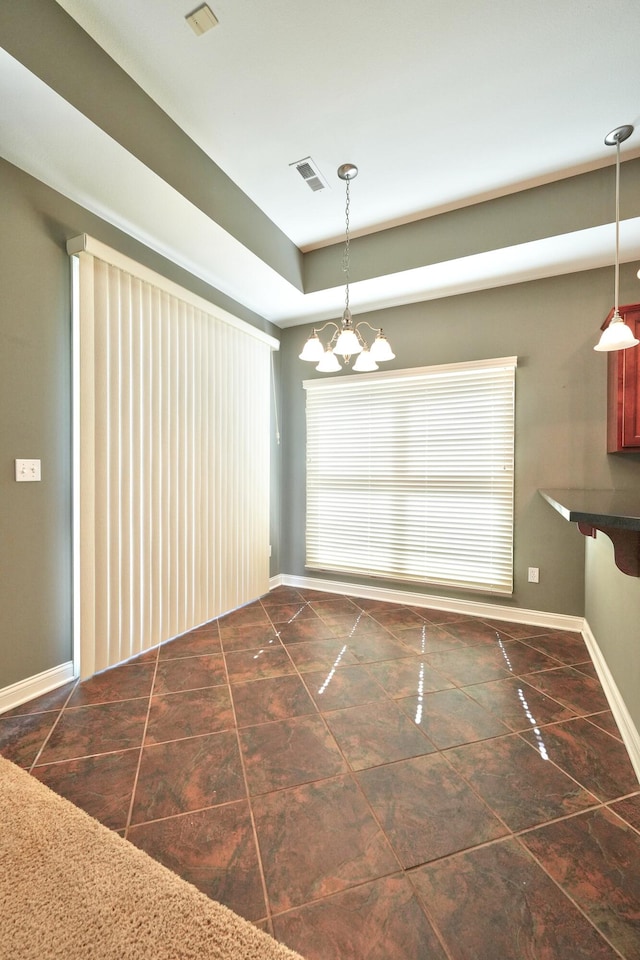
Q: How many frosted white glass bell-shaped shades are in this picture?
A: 6